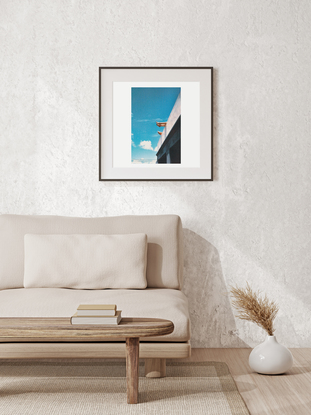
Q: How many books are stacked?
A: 2